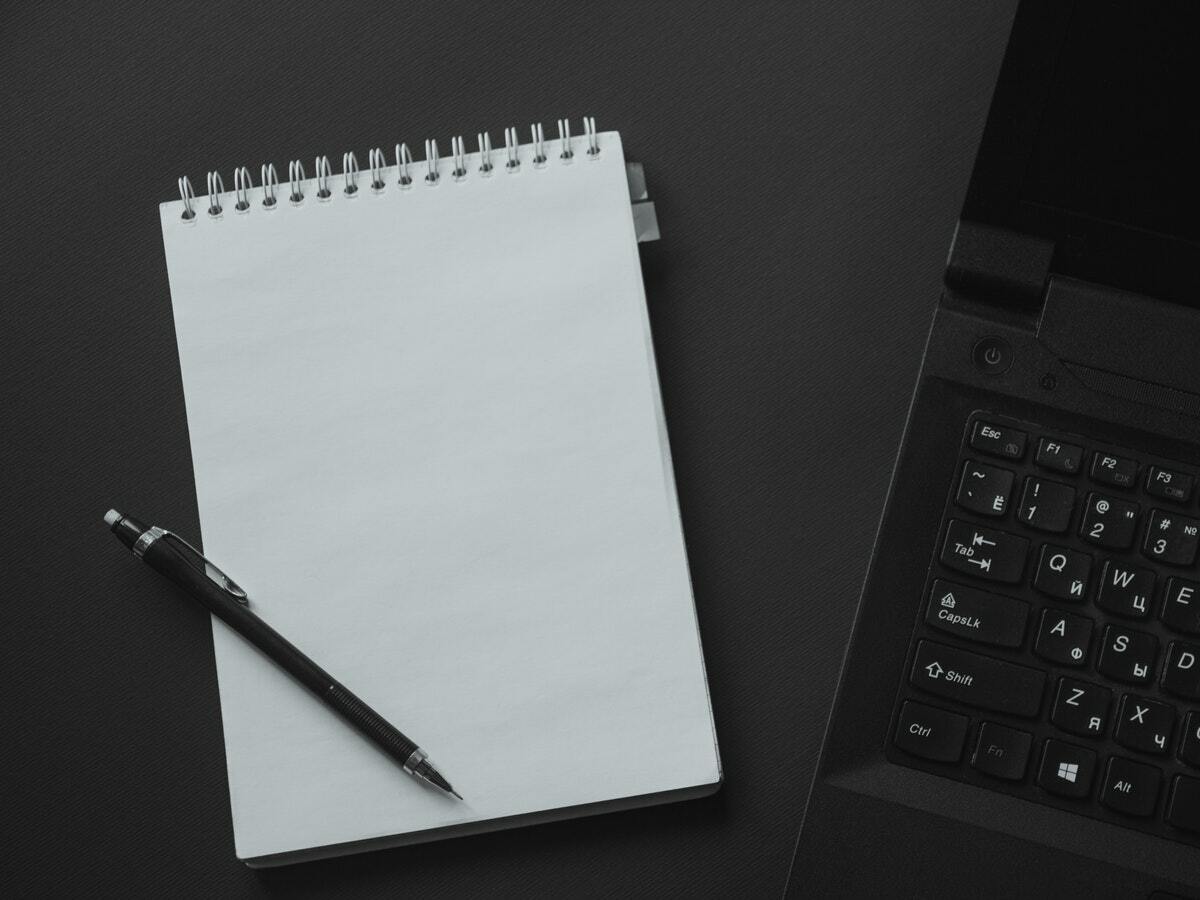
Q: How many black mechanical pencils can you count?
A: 1